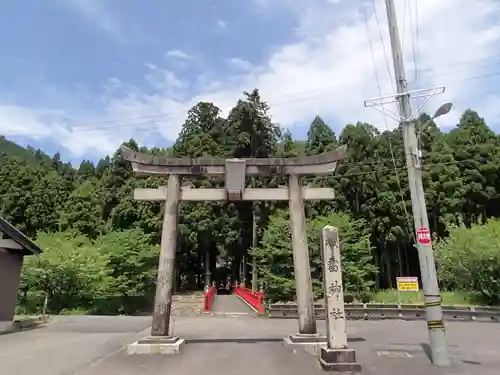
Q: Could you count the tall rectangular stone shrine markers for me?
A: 1